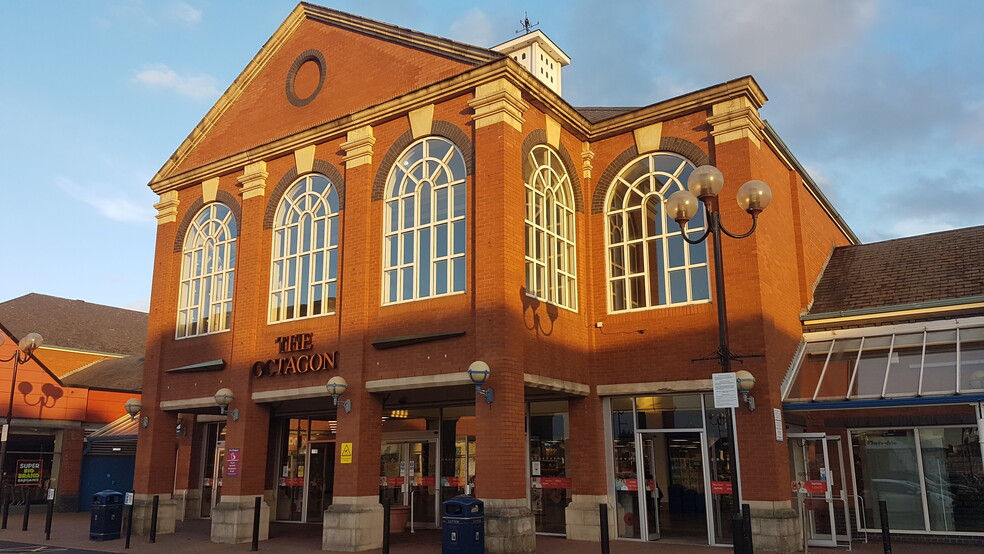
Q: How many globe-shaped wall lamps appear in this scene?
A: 5